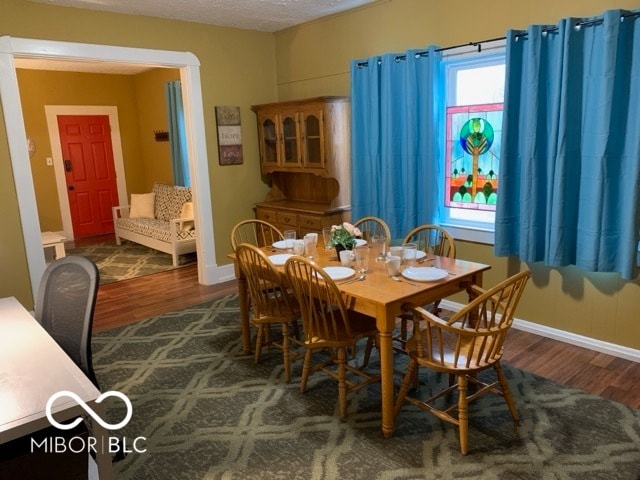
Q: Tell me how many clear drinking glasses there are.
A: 6